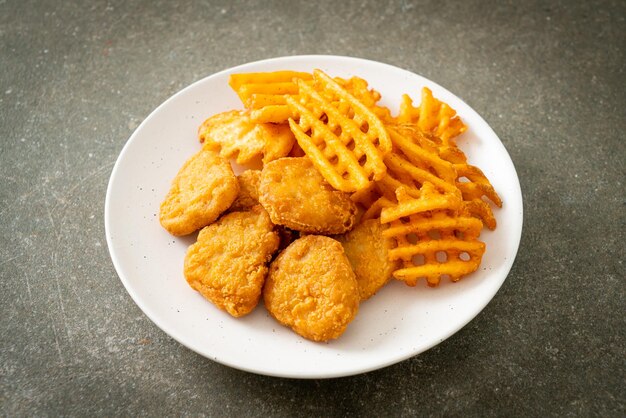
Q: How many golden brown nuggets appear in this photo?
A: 6